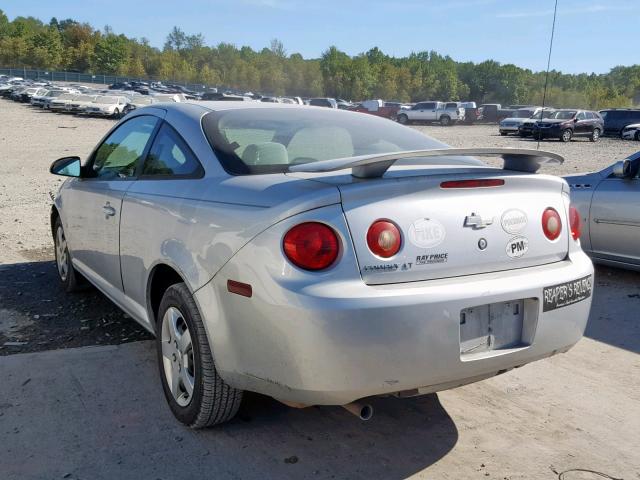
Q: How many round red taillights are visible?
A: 4